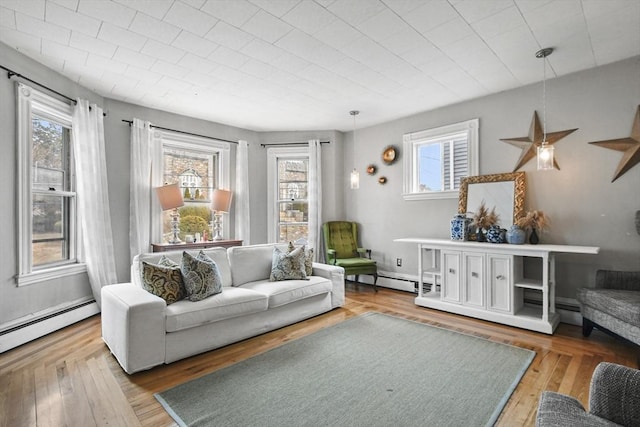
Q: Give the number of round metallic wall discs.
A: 3